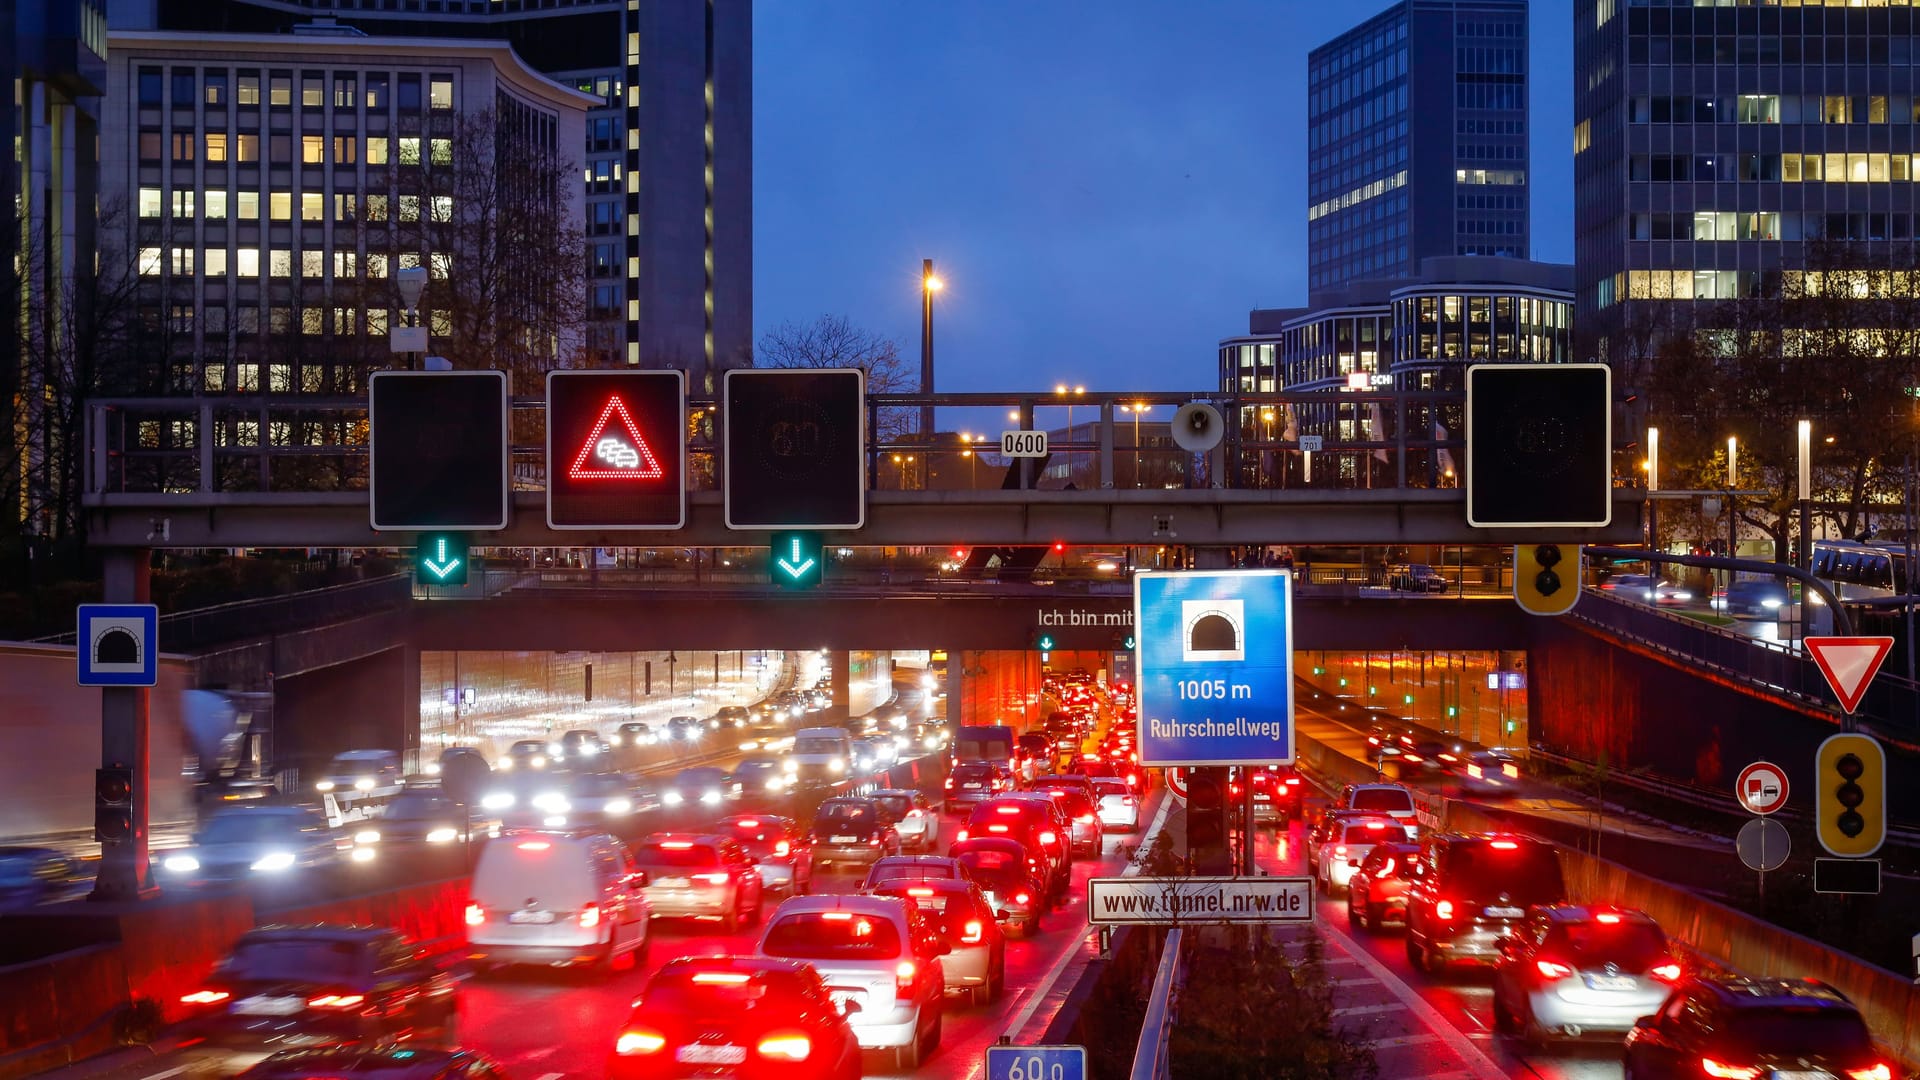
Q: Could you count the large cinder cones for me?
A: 0